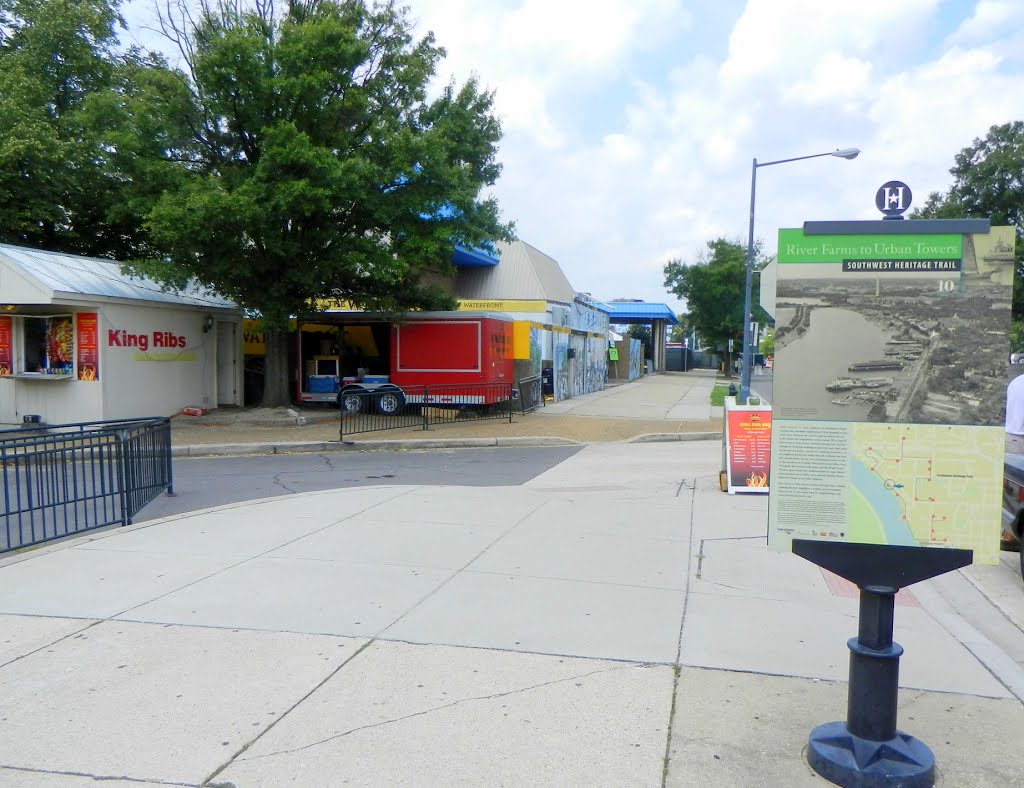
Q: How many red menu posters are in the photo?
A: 3